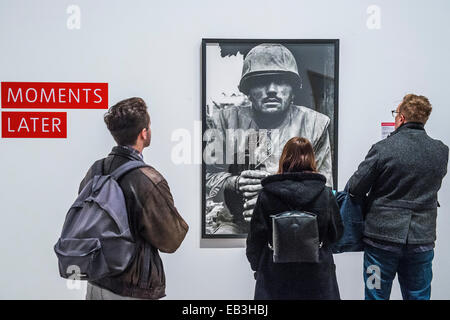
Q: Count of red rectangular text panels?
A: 2